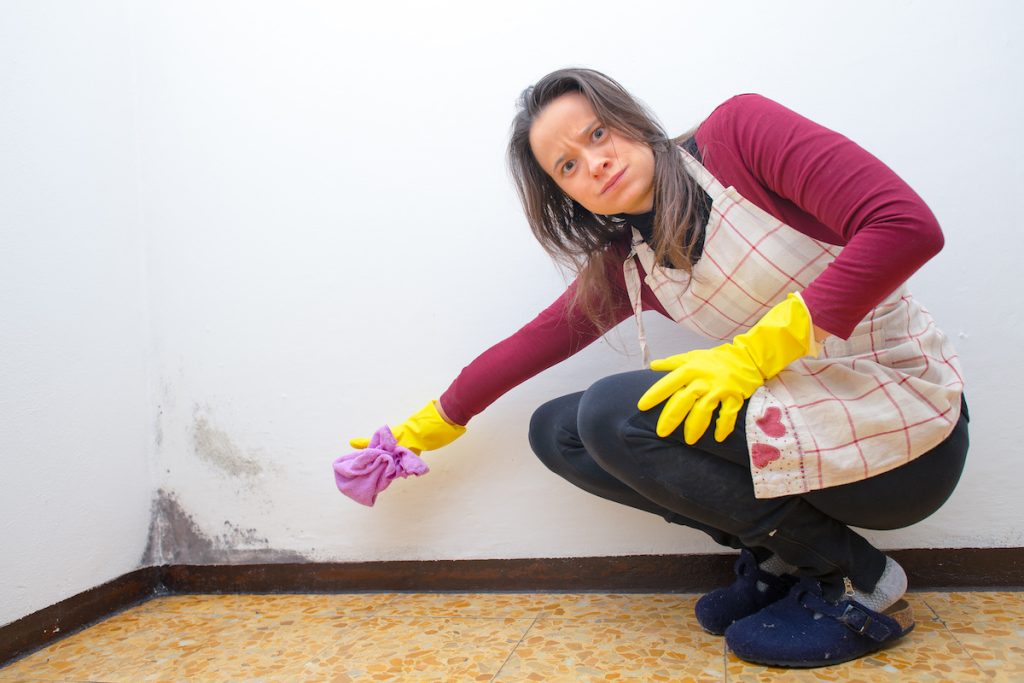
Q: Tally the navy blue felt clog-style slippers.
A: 2